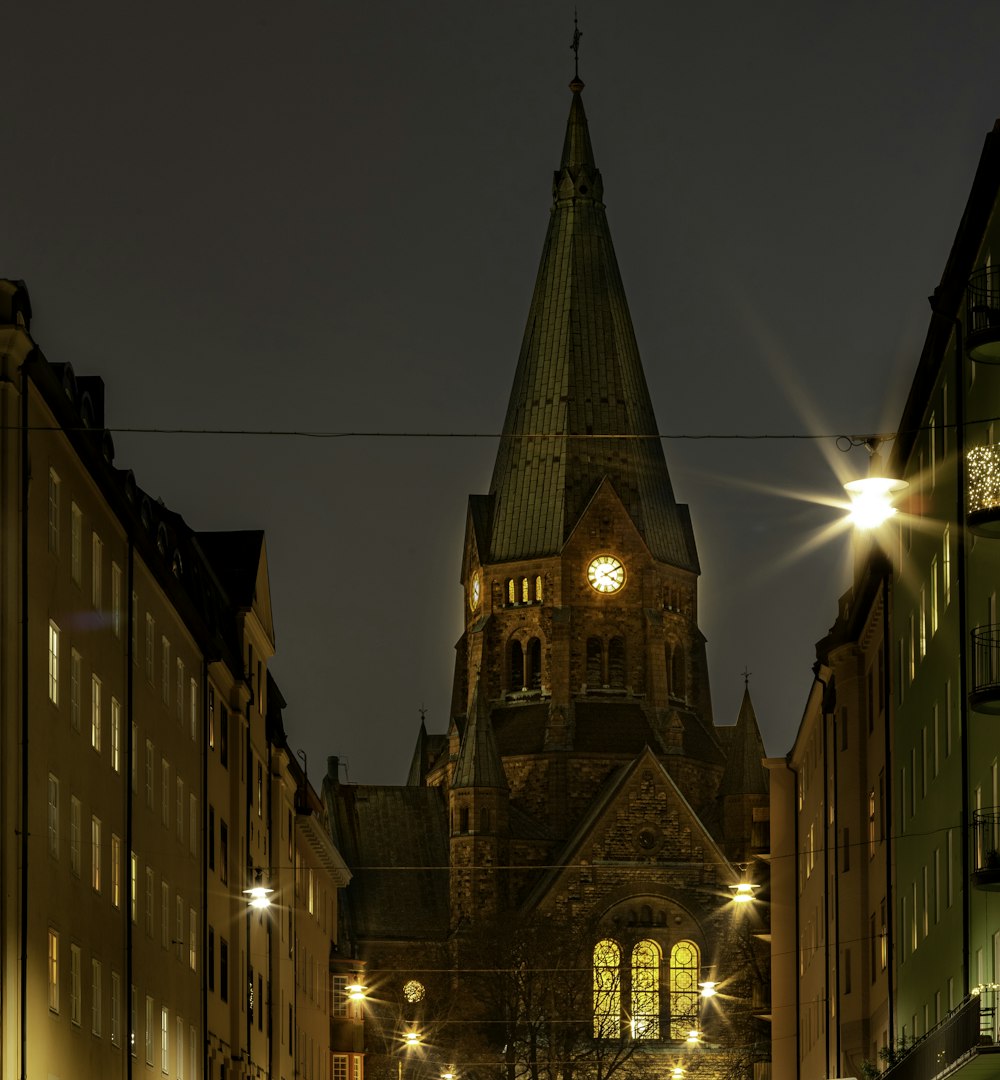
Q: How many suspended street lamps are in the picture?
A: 9